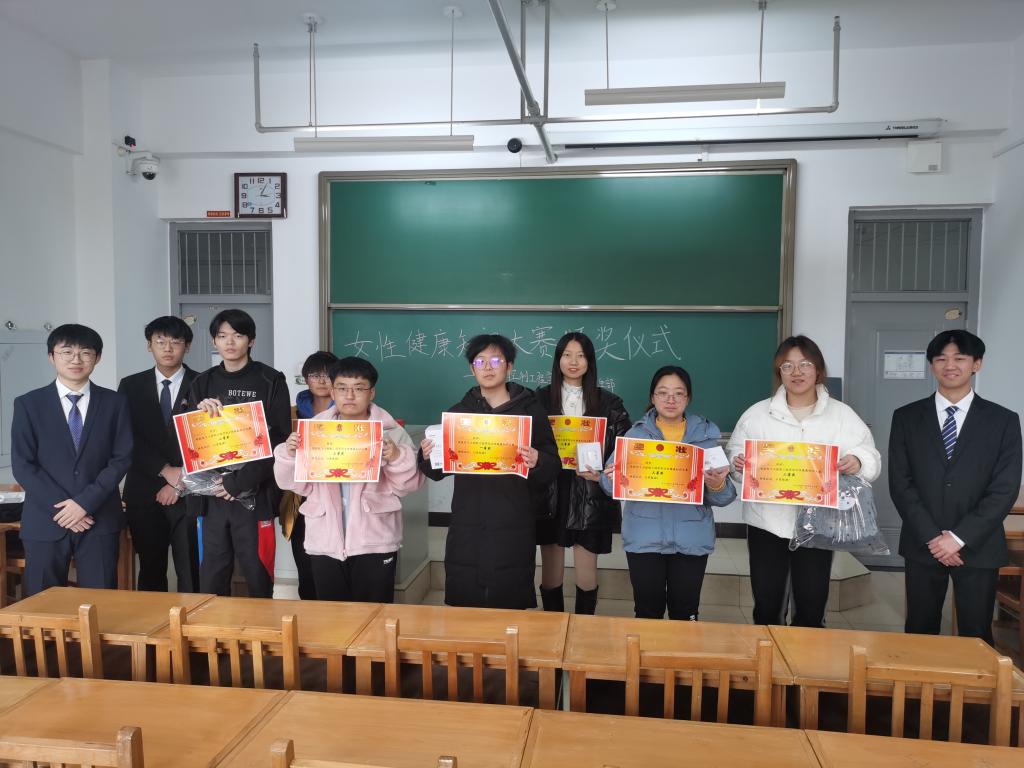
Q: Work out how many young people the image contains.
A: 10